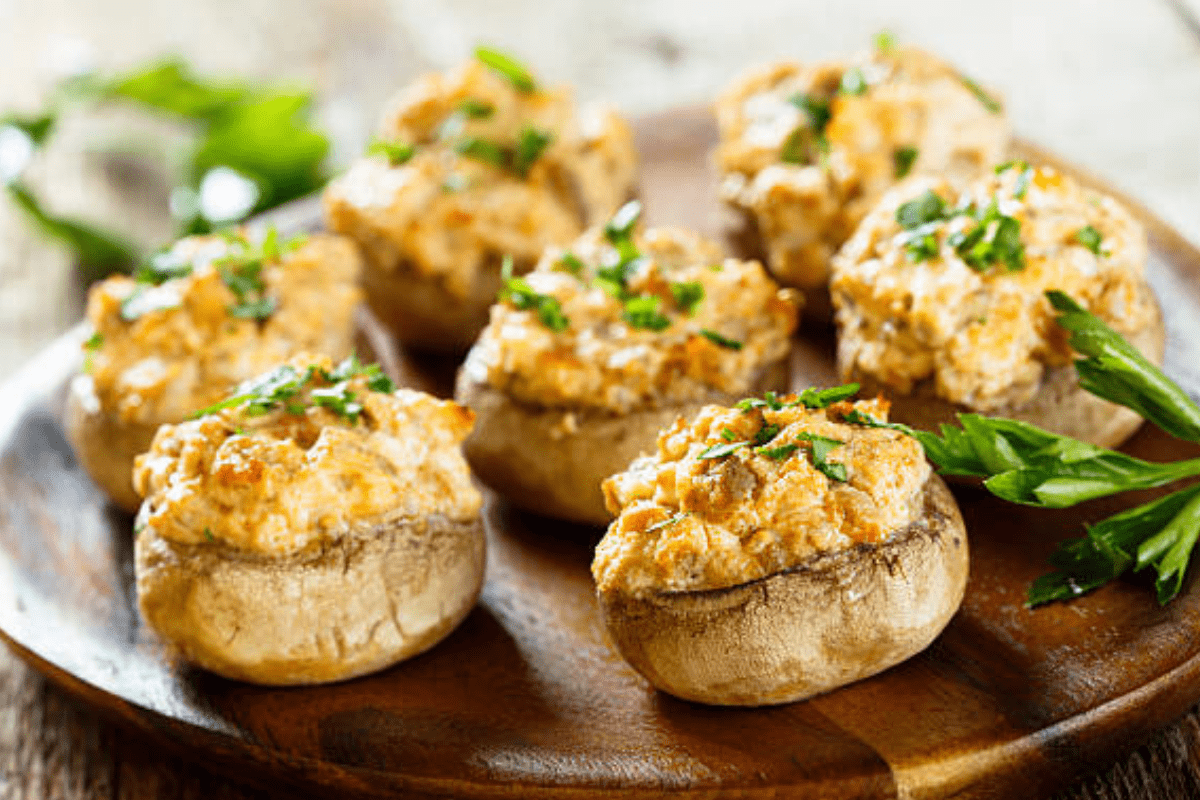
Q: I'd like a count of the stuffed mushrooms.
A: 7